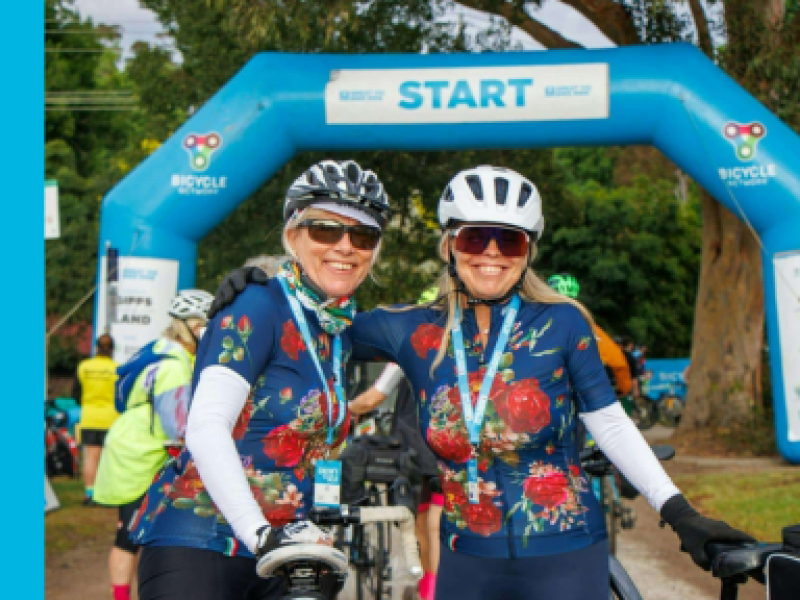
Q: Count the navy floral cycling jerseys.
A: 2